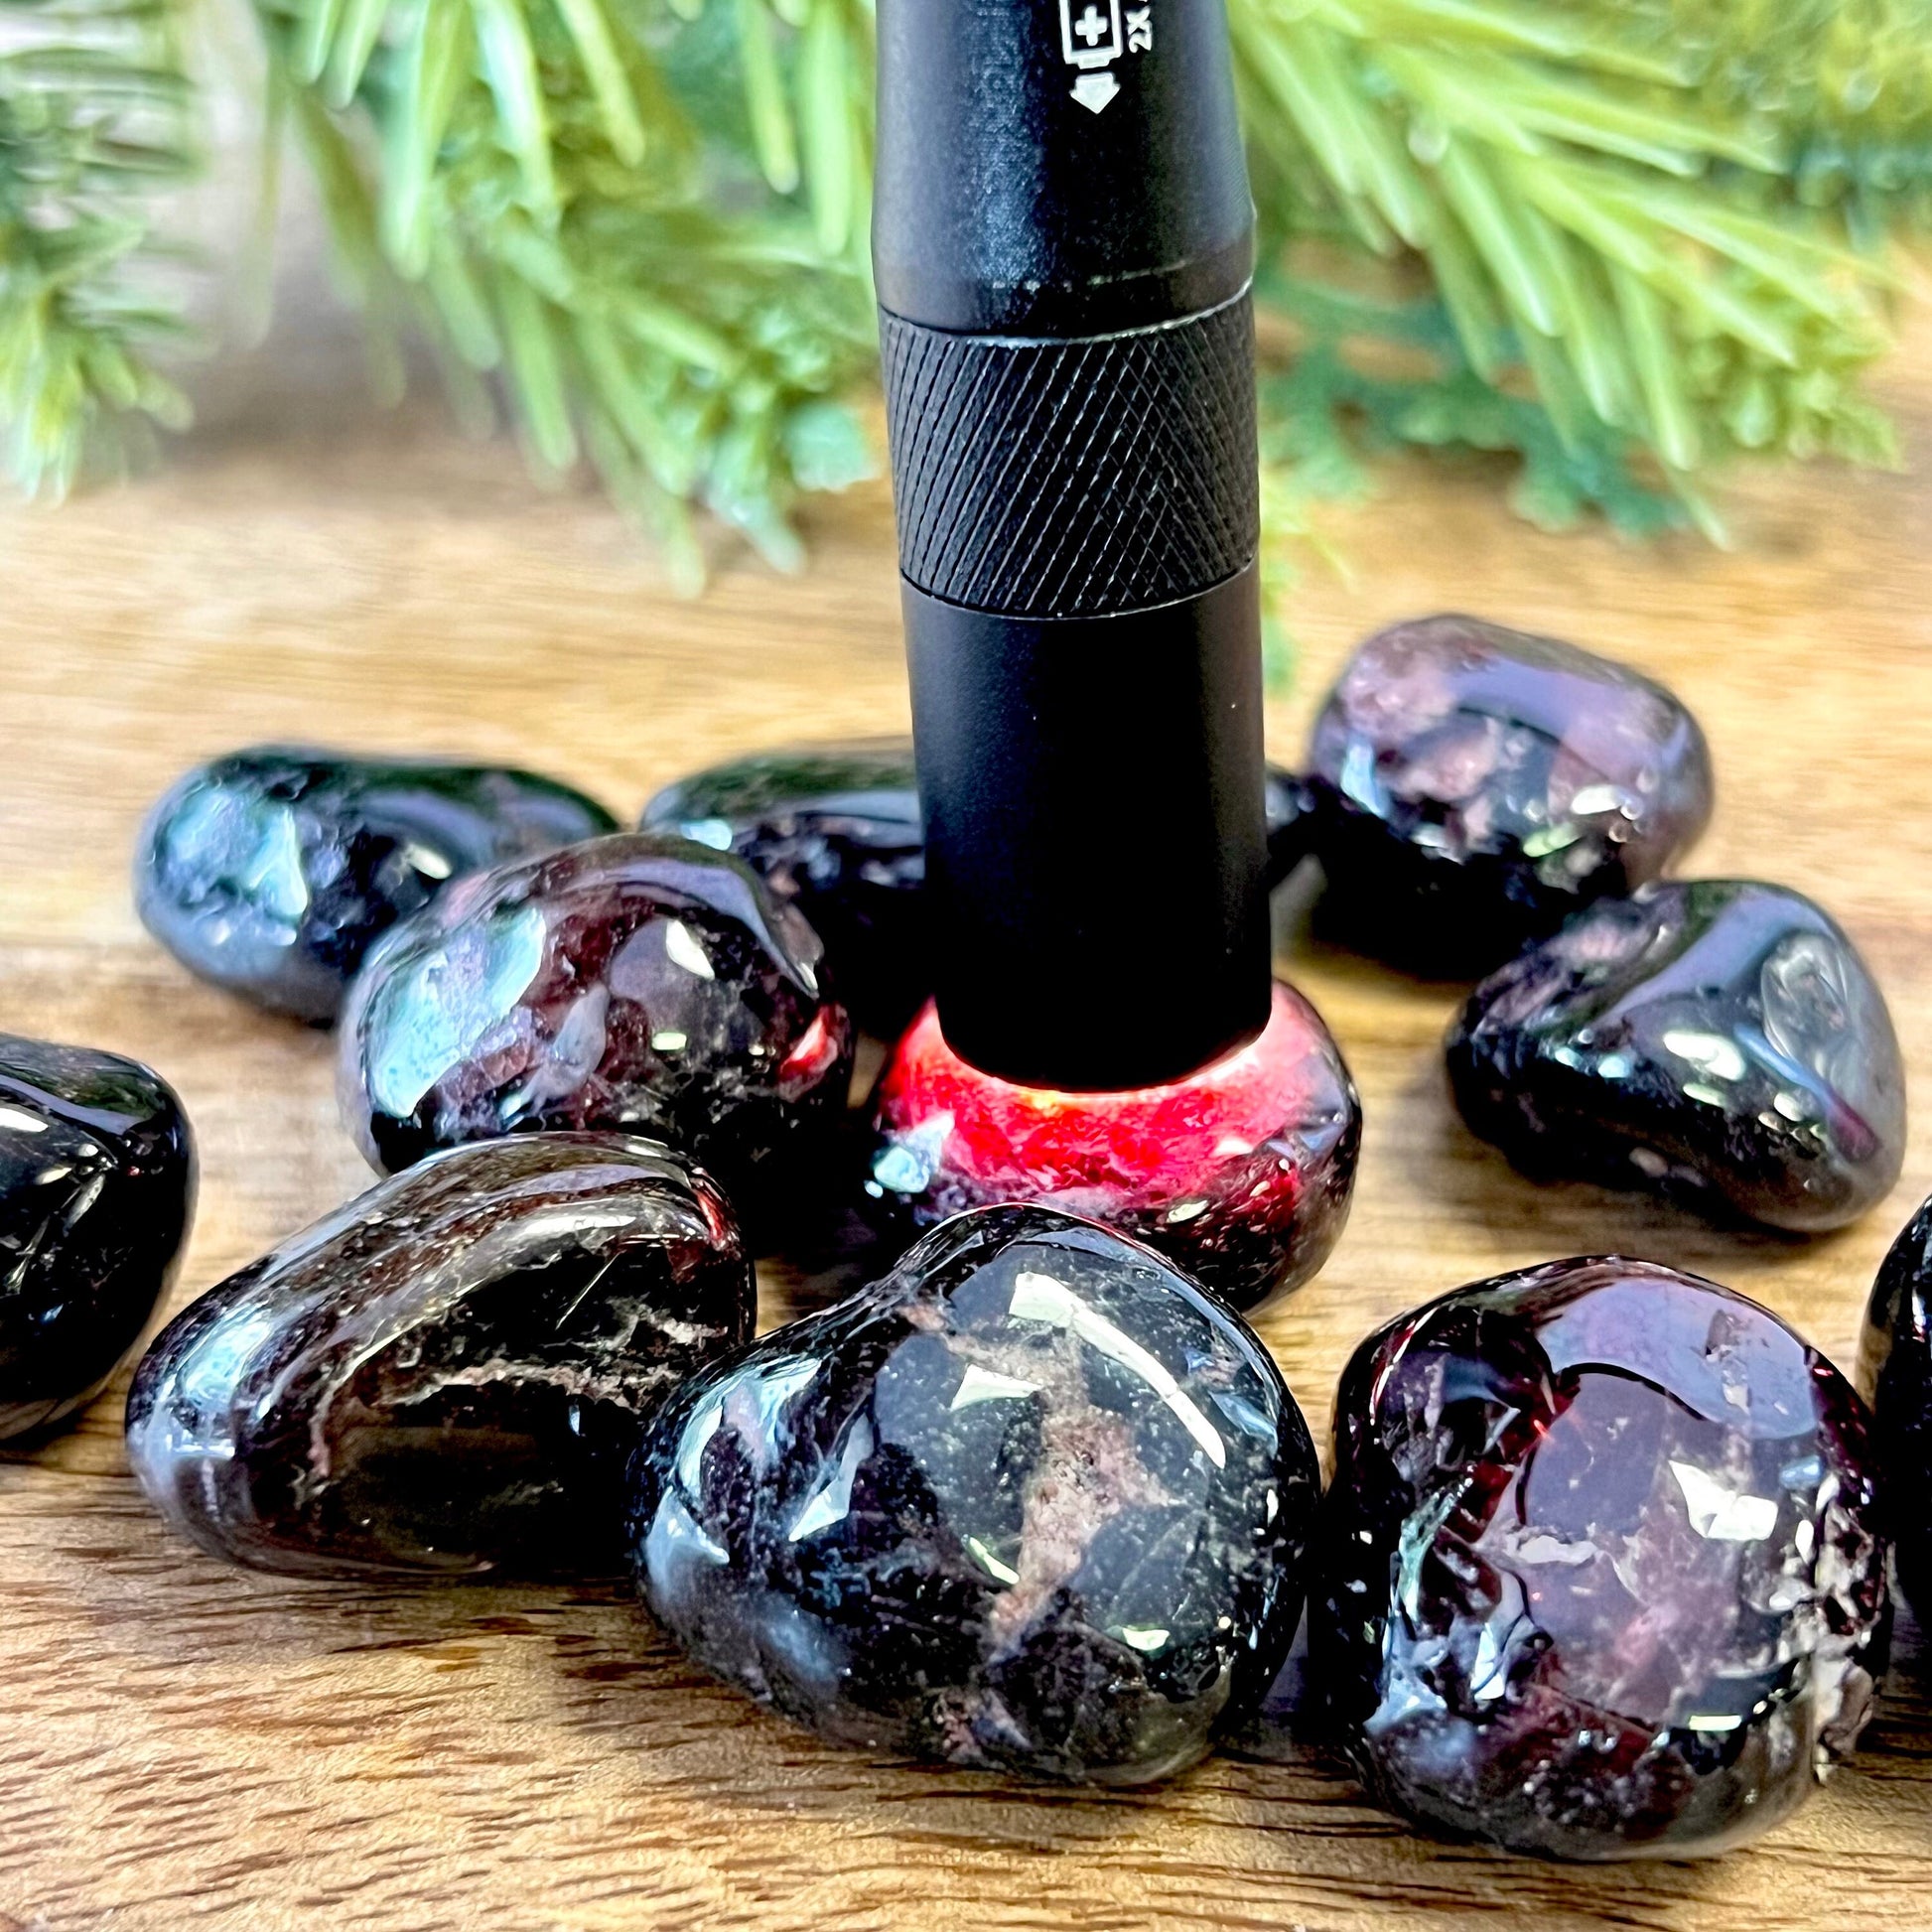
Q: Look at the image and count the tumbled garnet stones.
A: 11